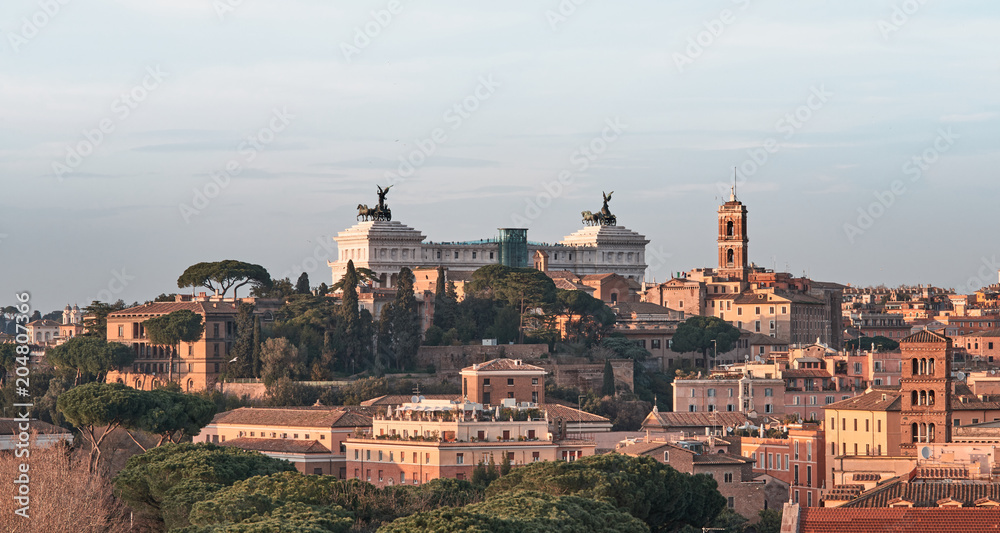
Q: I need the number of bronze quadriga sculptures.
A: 2